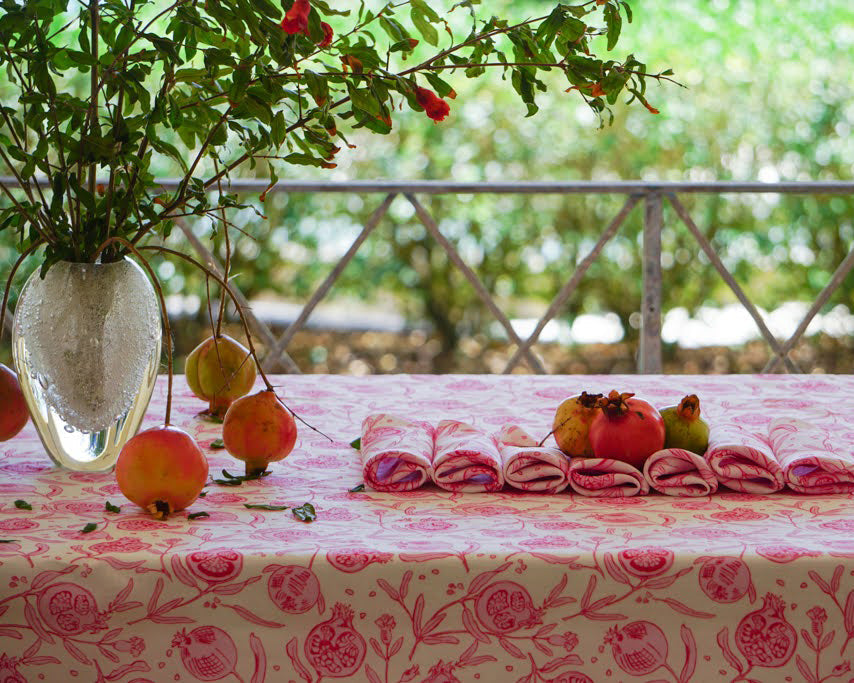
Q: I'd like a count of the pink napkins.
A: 7